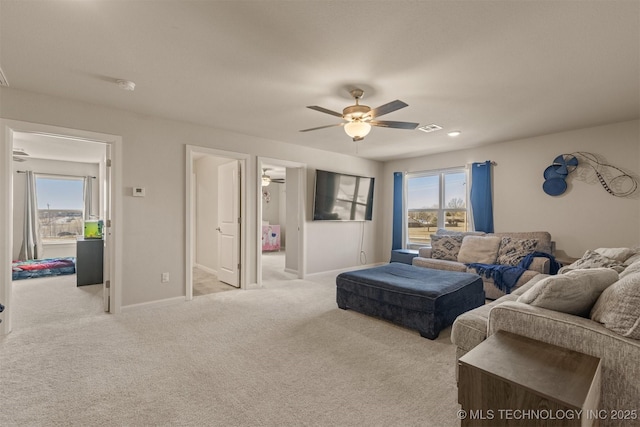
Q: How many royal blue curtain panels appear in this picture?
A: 2